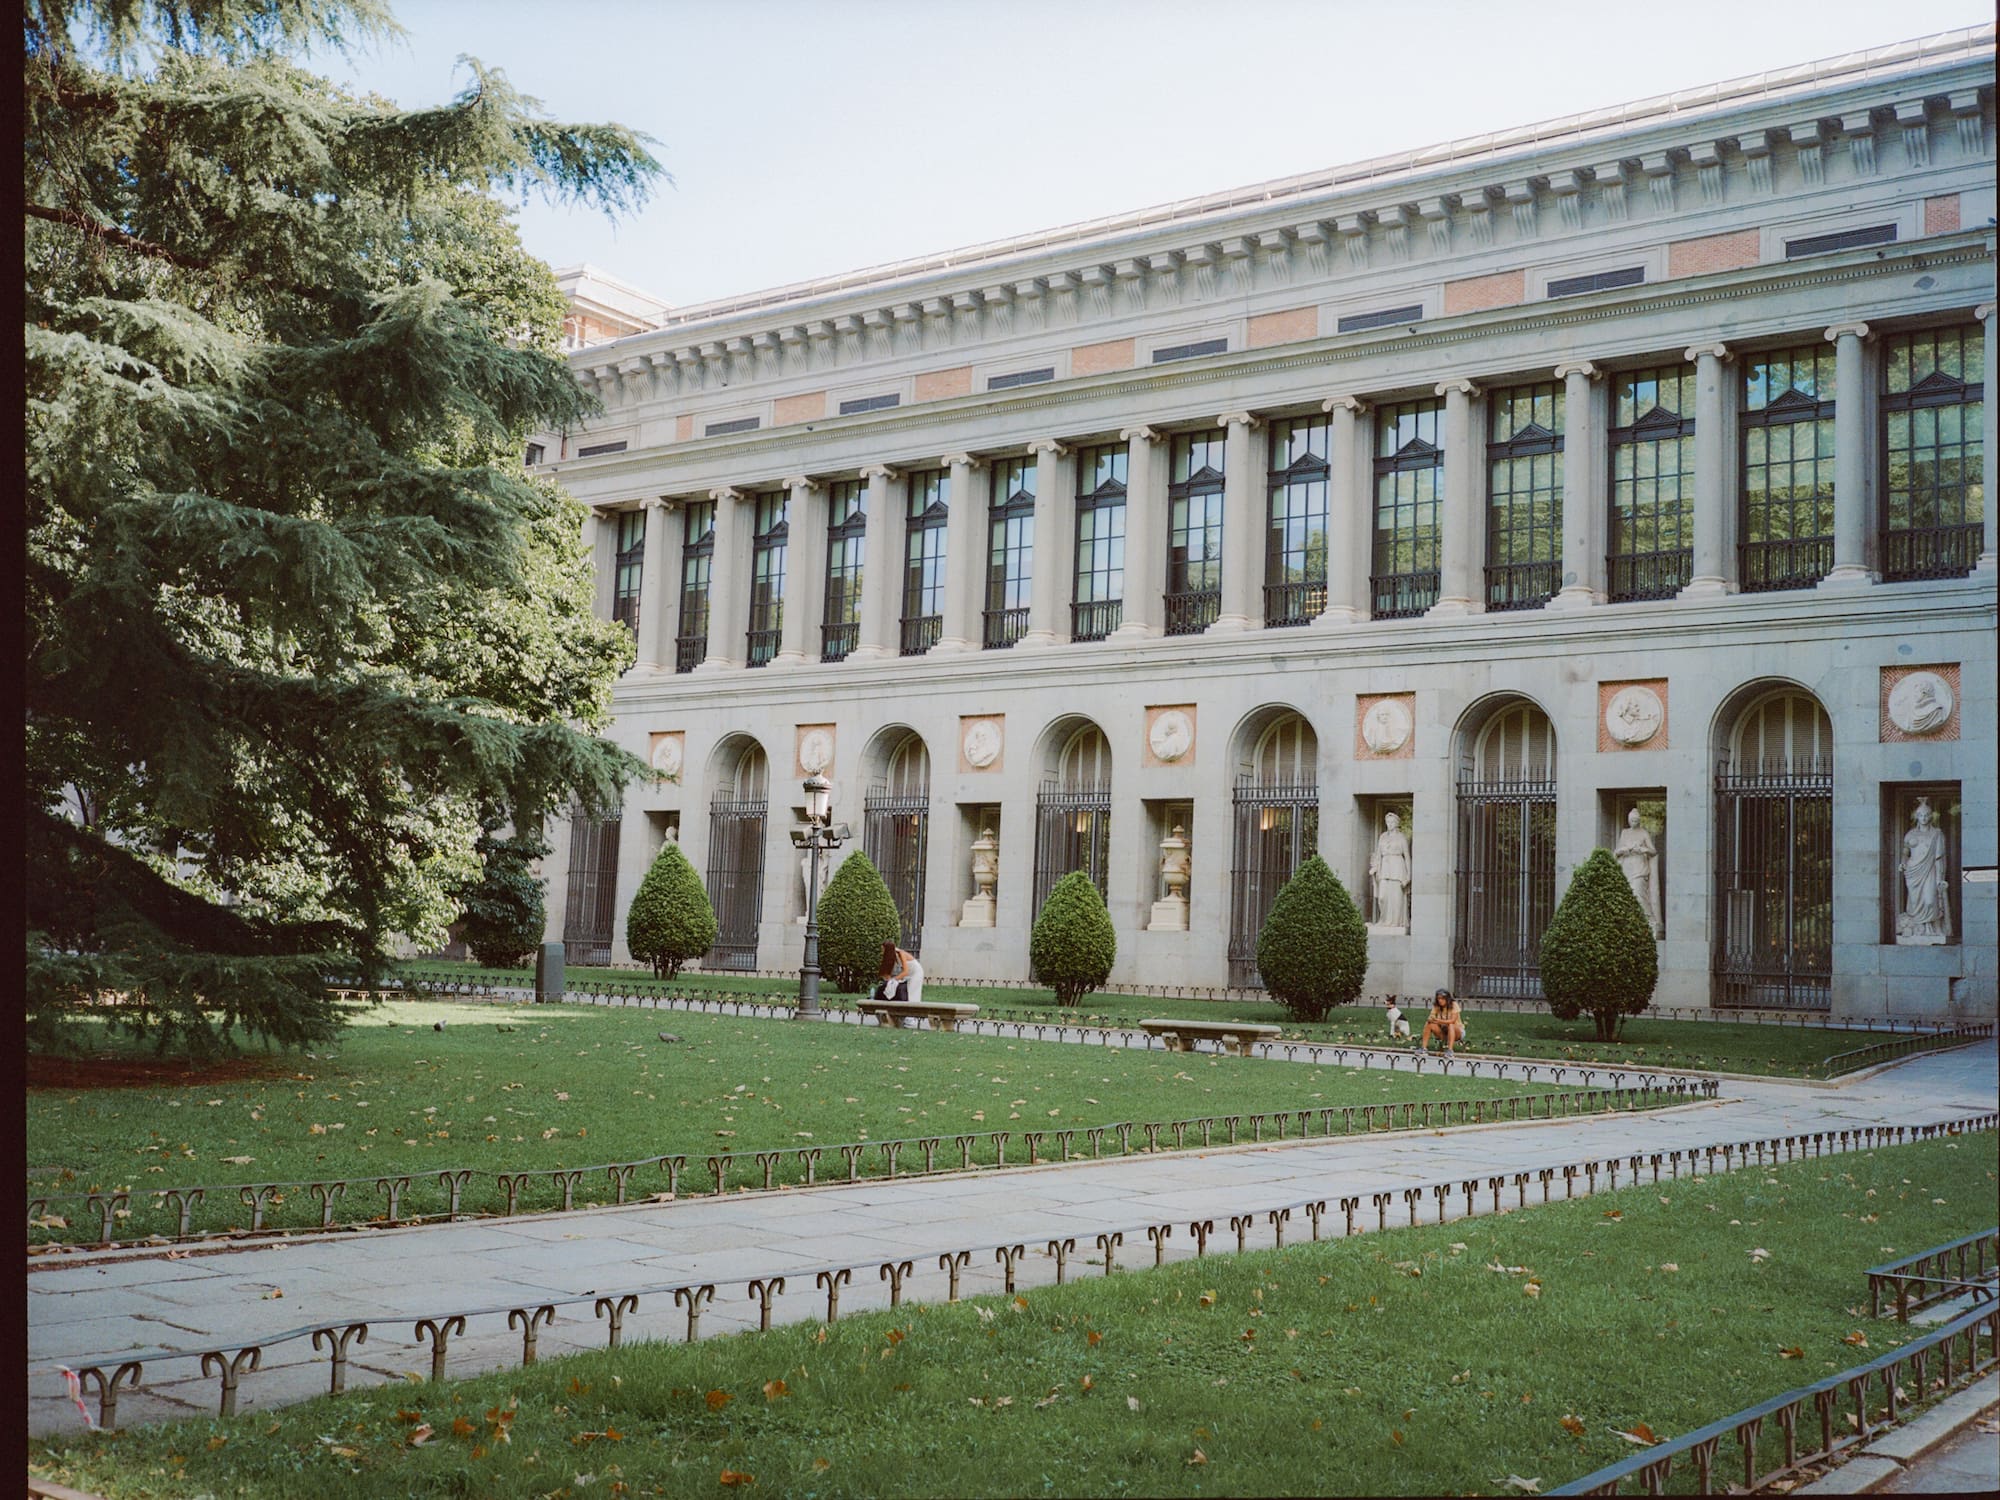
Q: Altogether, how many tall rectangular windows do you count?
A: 14